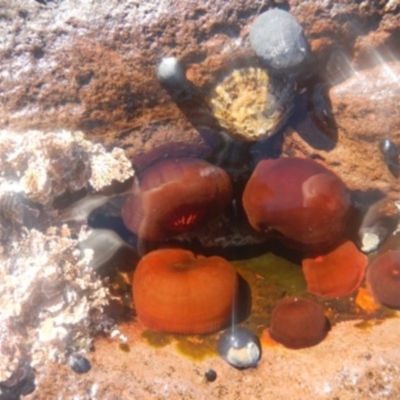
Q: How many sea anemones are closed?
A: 6